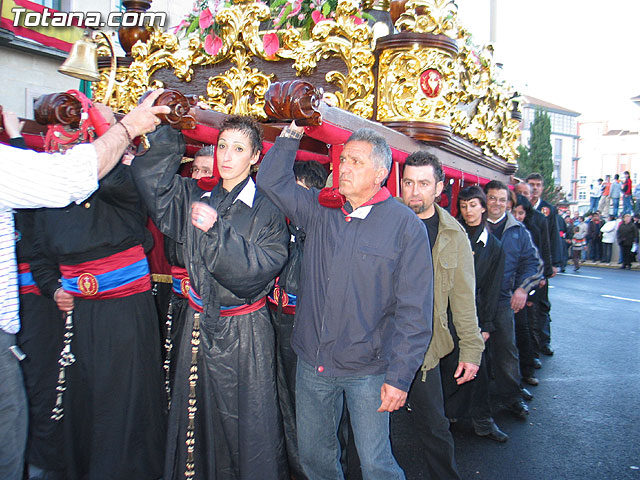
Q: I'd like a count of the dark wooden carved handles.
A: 3